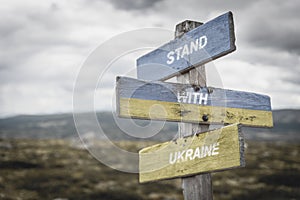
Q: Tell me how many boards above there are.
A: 3